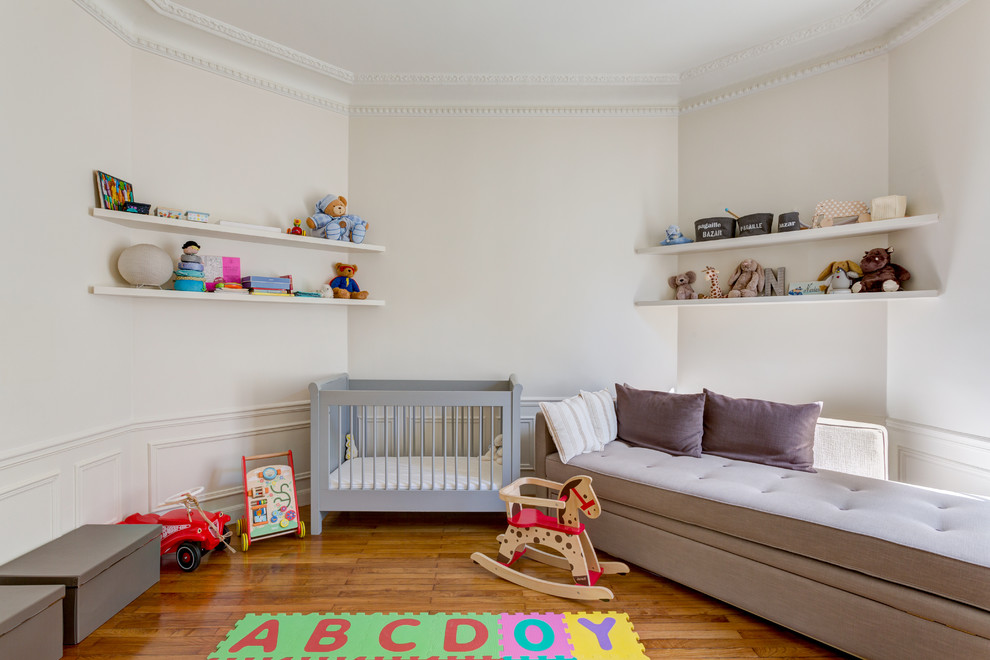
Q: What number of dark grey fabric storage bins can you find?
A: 3